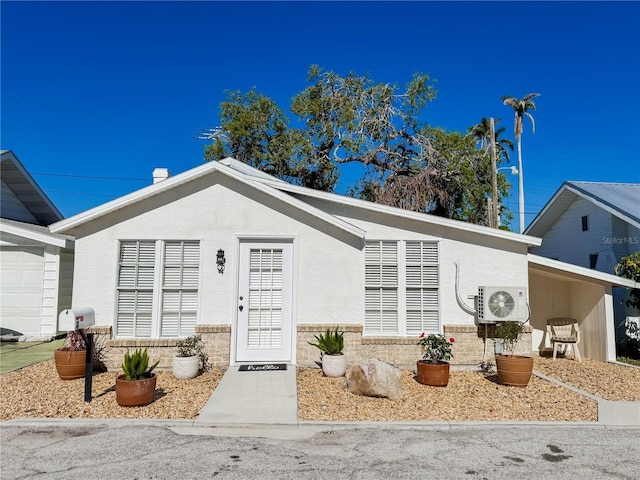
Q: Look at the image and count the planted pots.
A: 6